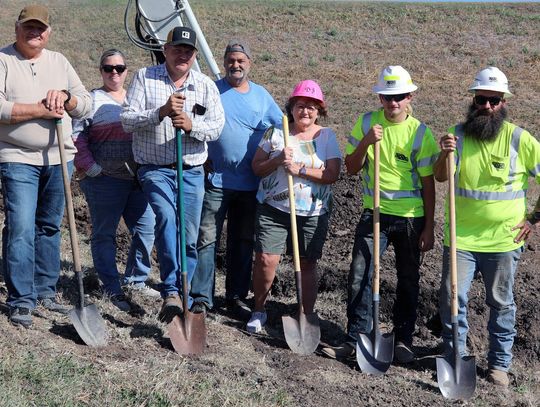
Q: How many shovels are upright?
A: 5